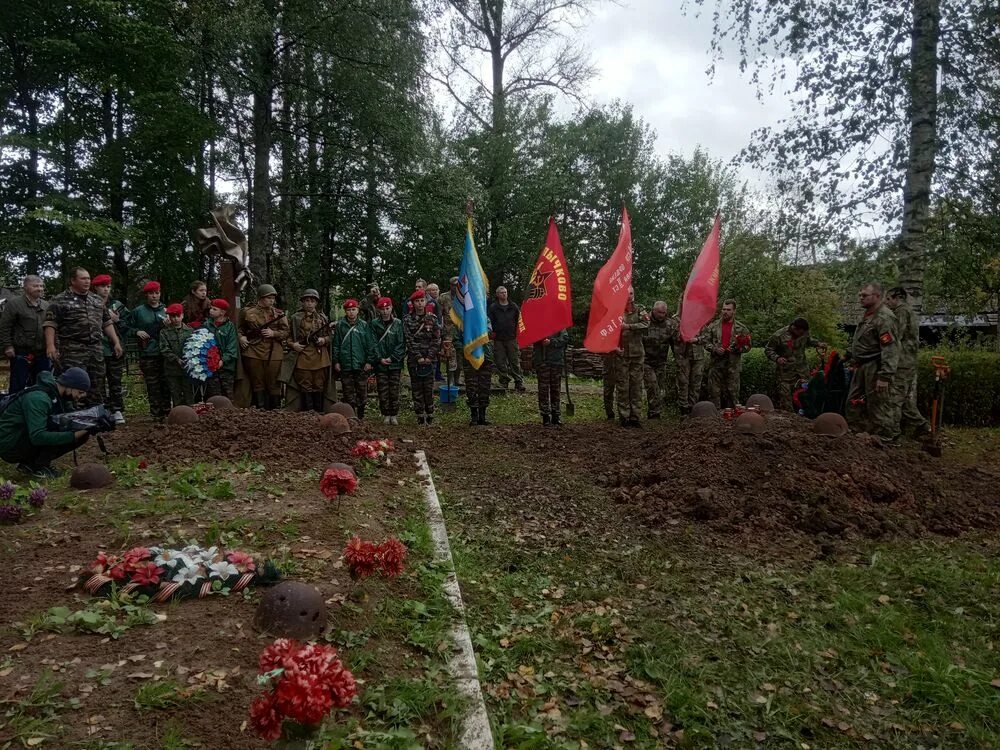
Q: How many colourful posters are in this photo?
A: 4